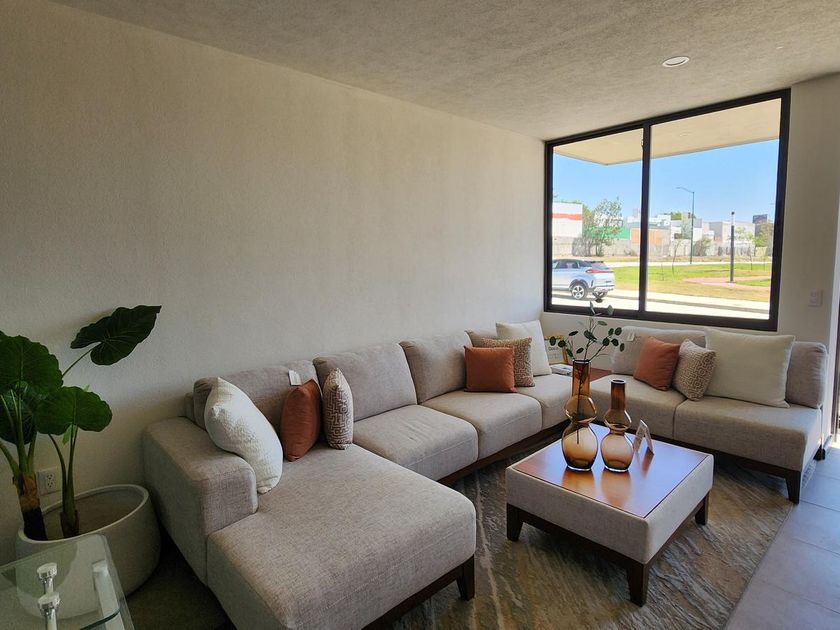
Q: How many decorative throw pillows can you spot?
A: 9